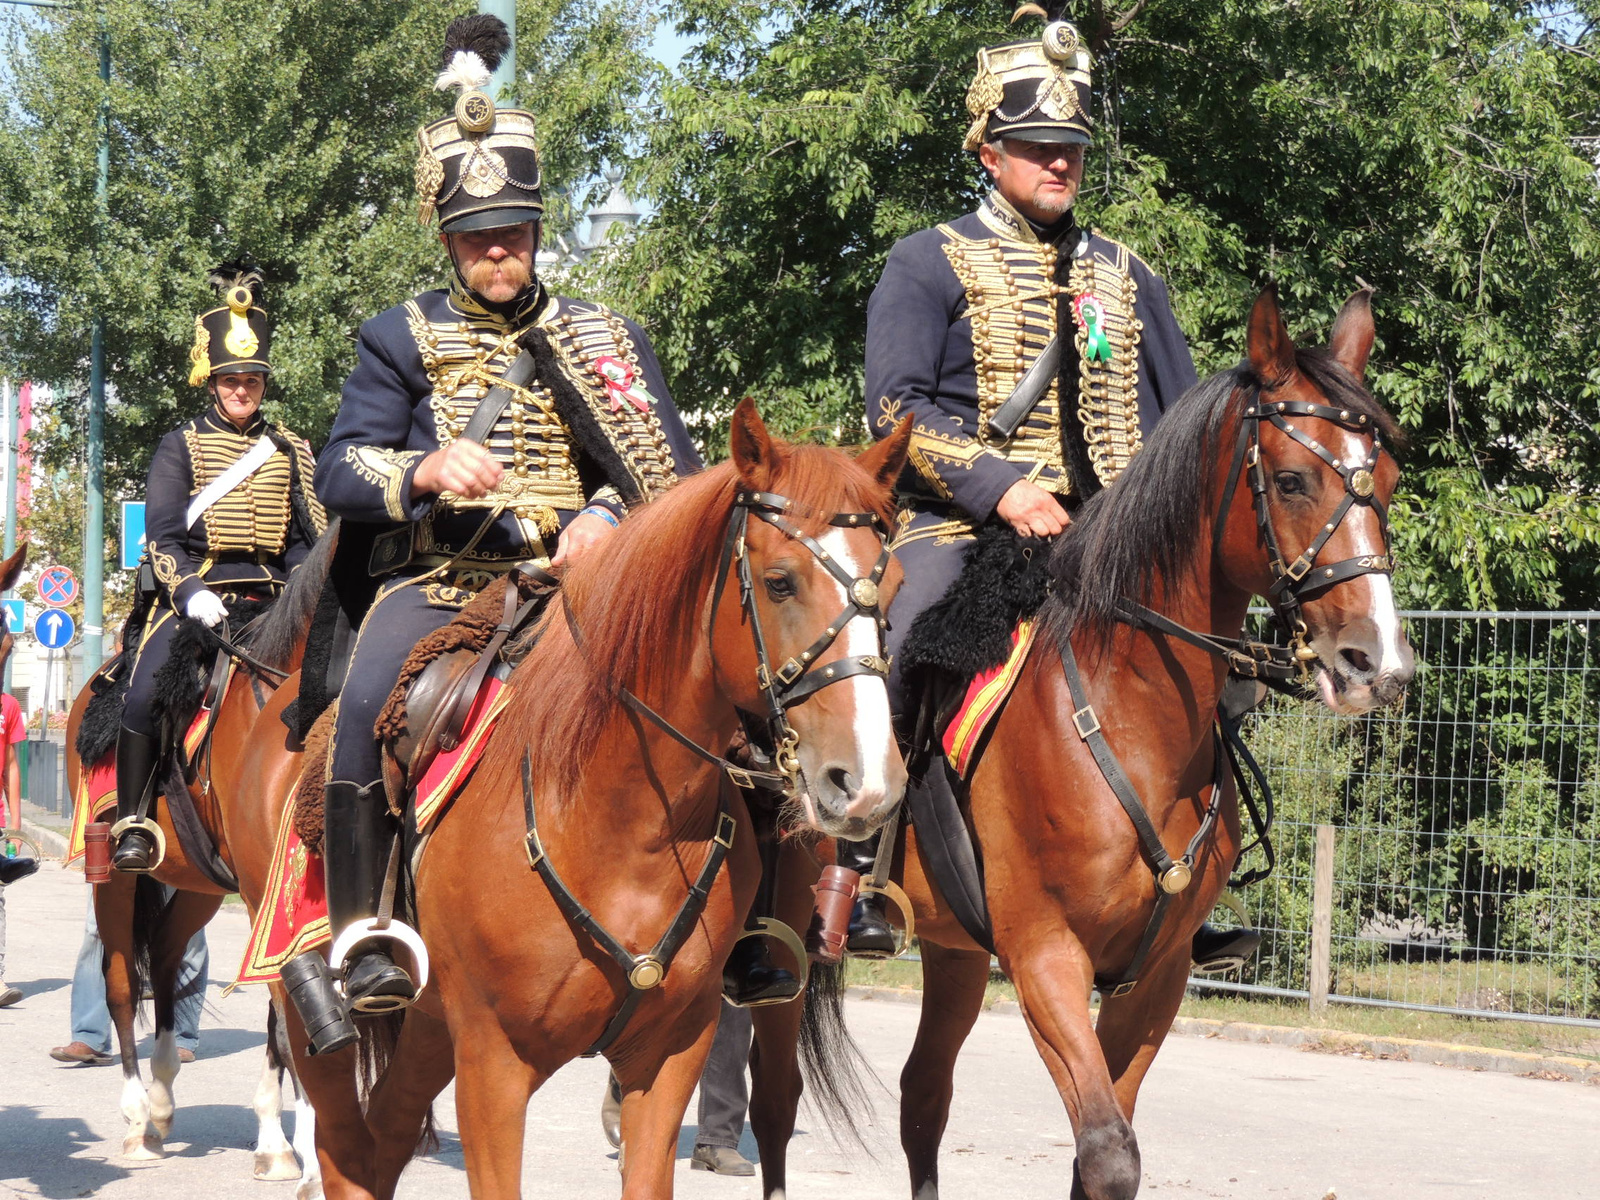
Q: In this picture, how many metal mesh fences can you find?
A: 1